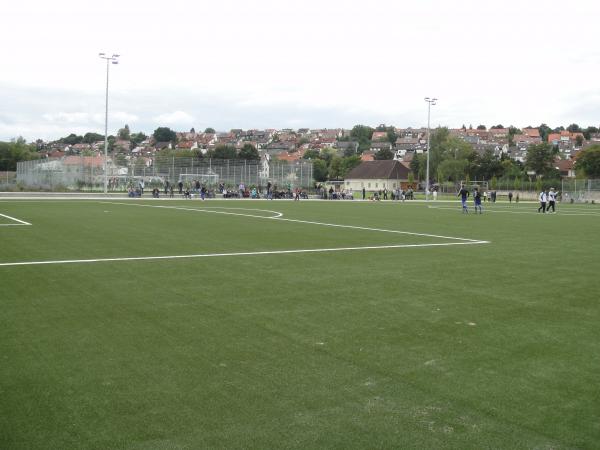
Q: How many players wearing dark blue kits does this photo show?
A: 2